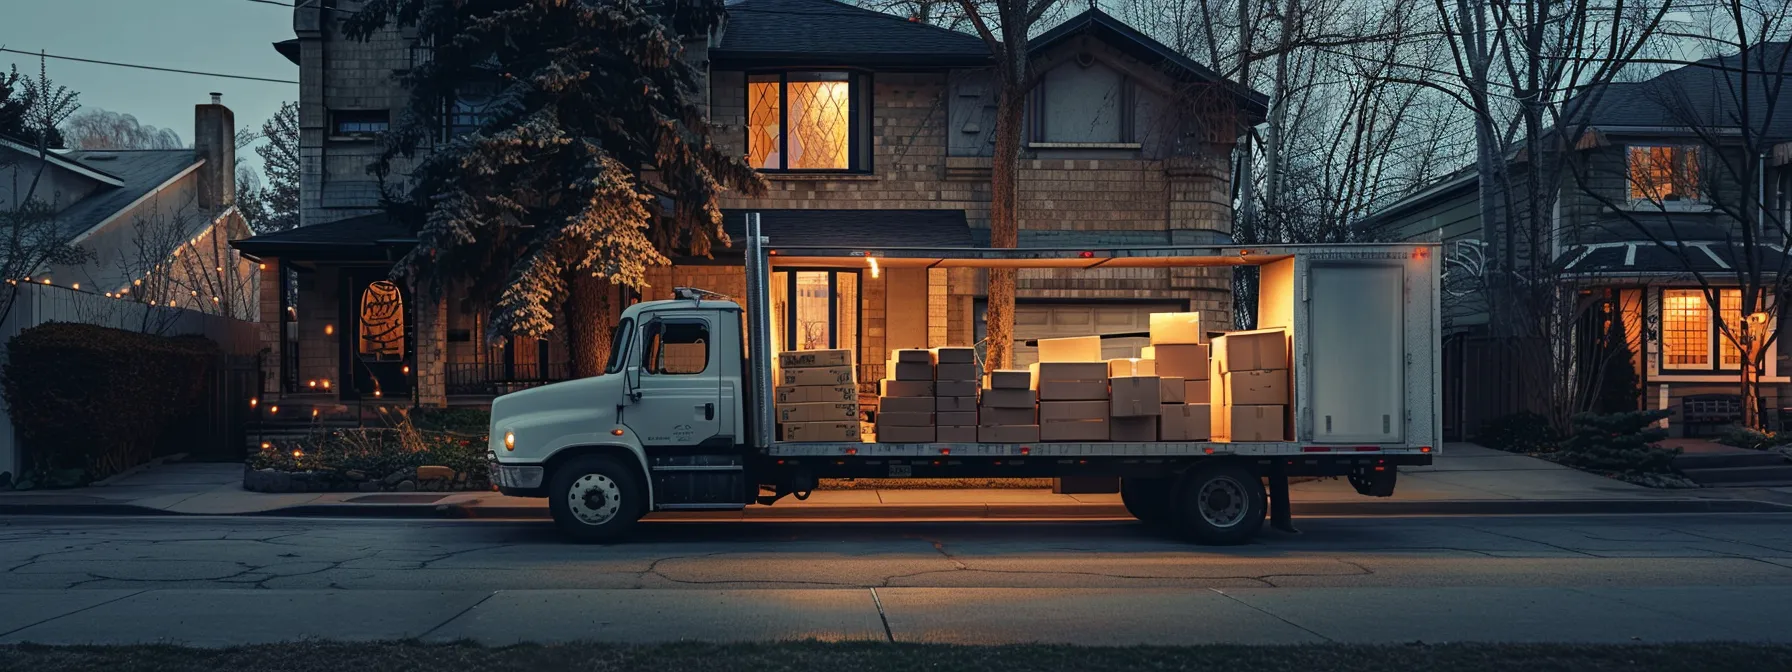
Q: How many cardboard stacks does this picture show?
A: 8